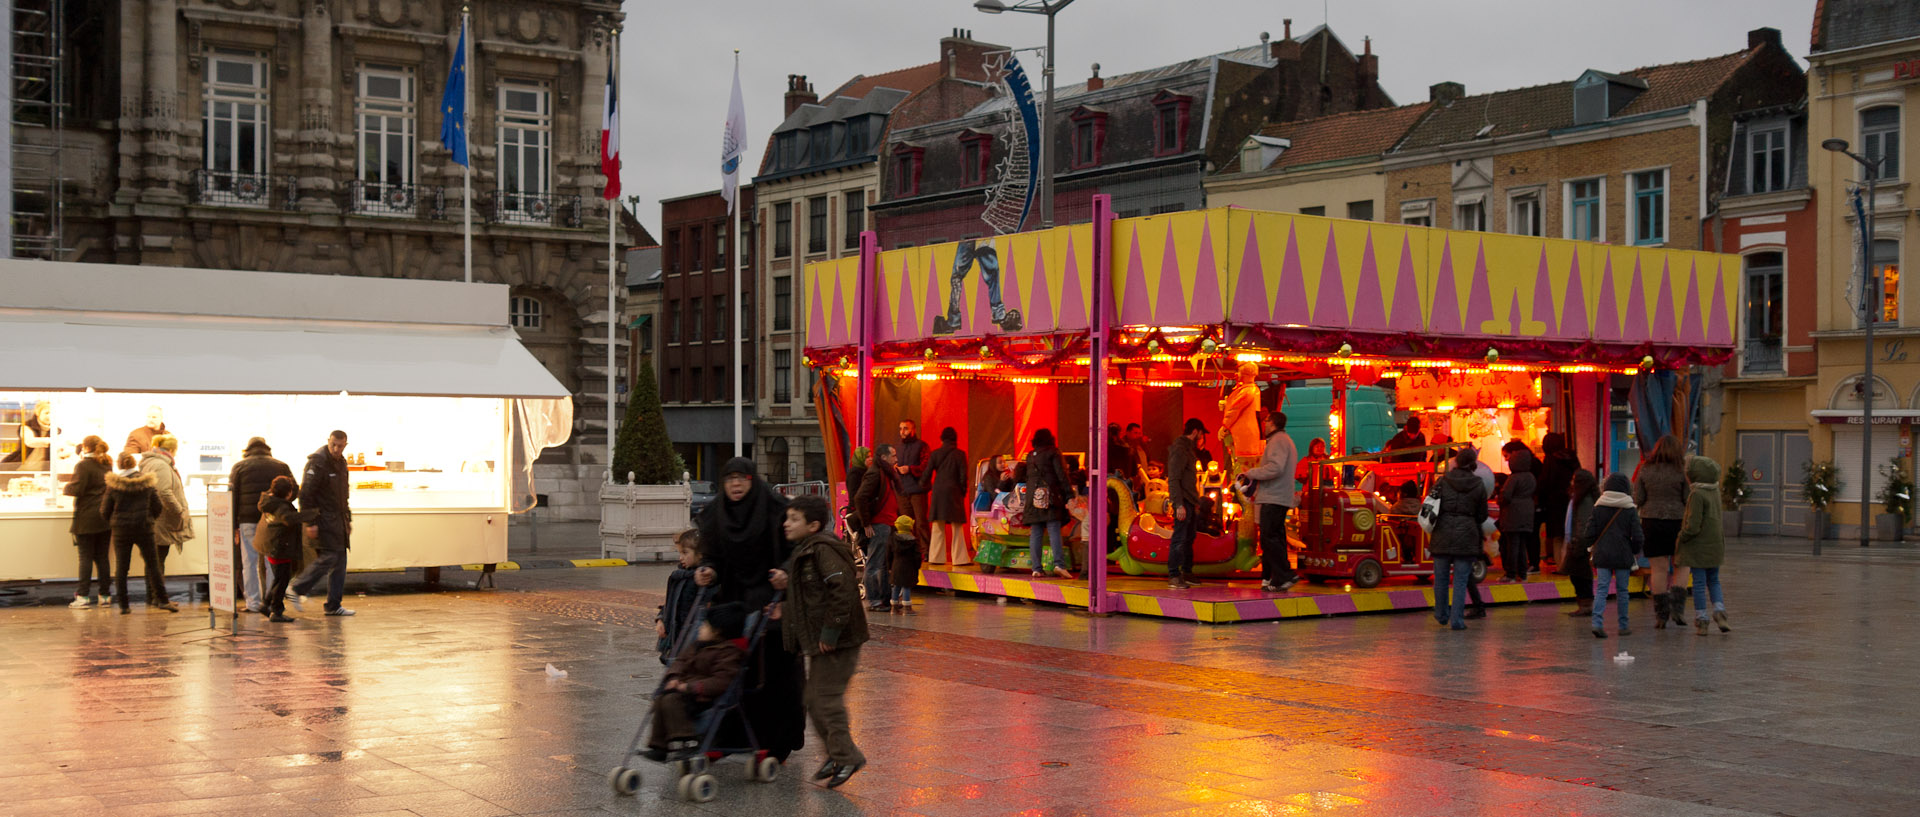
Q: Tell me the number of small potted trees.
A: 3